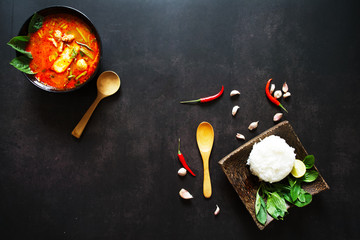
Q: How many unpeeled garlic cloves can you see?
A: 12